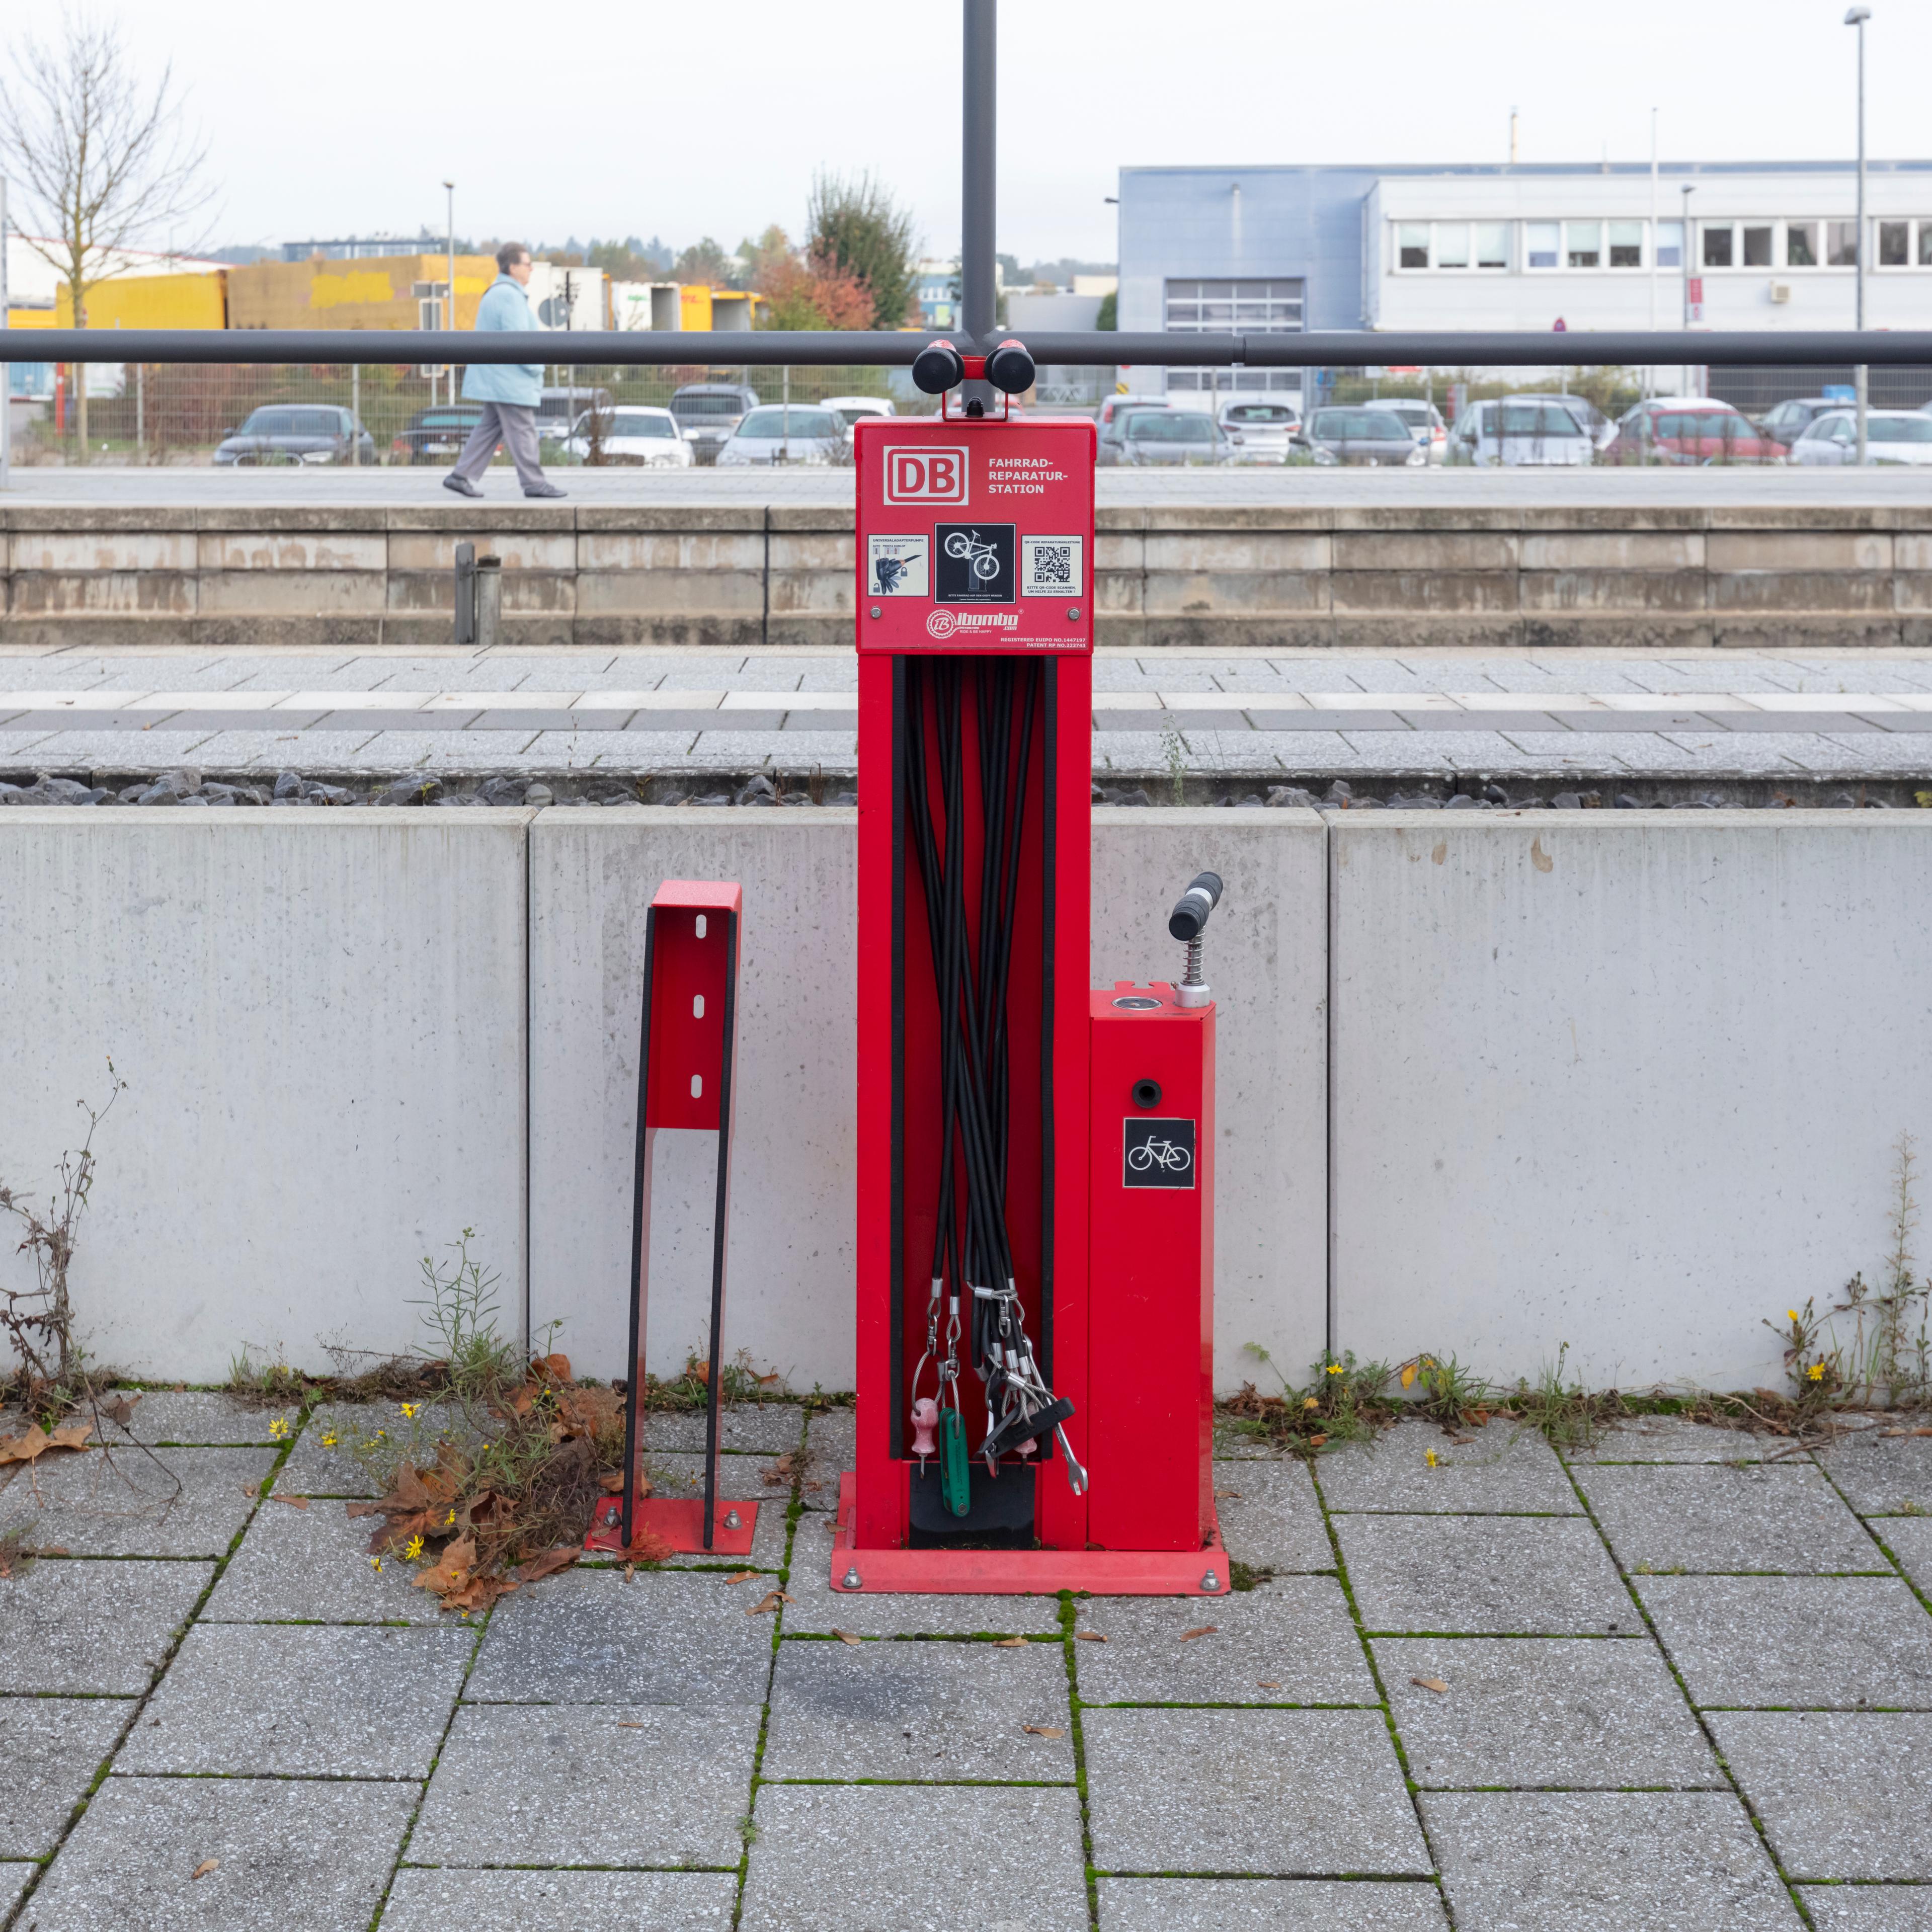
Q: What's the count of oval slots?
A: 3